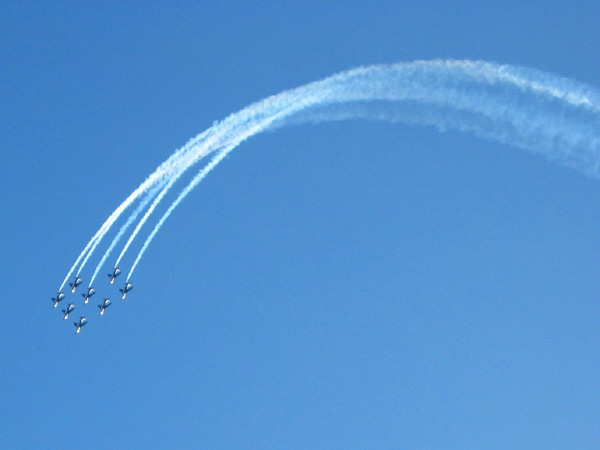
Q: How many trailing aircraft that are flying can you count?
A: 5